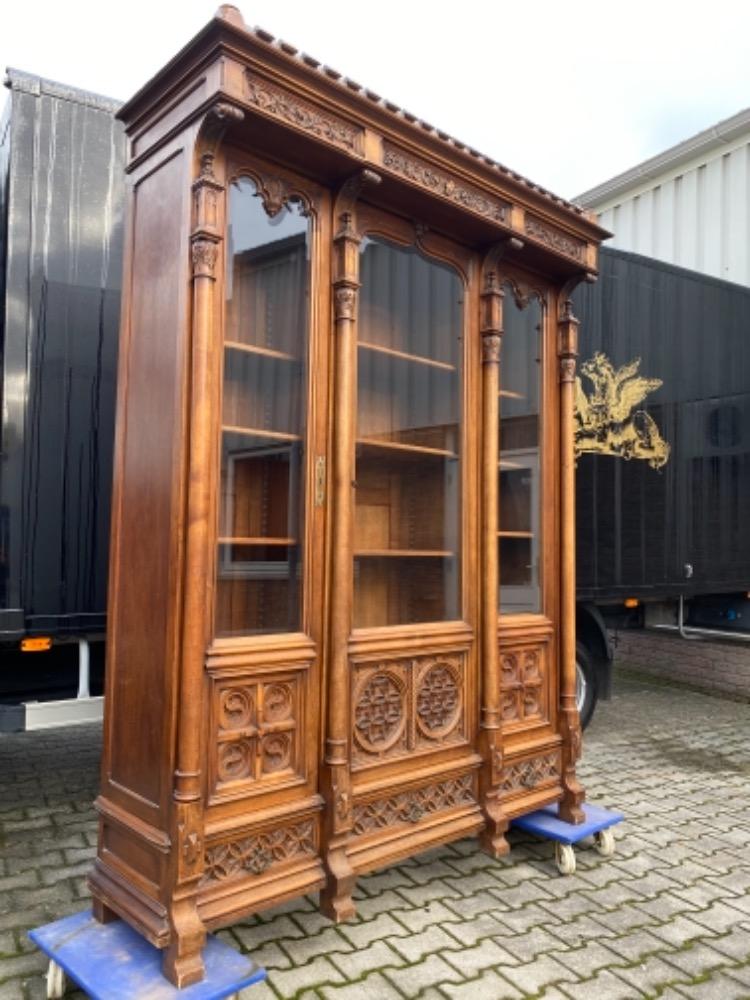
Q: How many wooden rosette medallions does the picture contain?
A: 10